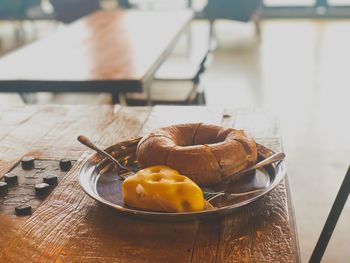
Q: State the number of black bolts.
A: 7